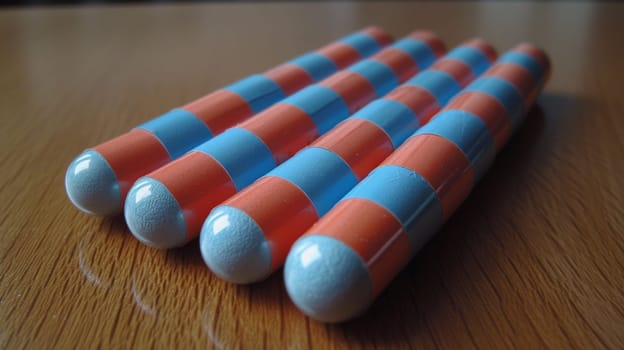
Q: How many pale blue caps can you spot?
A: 4